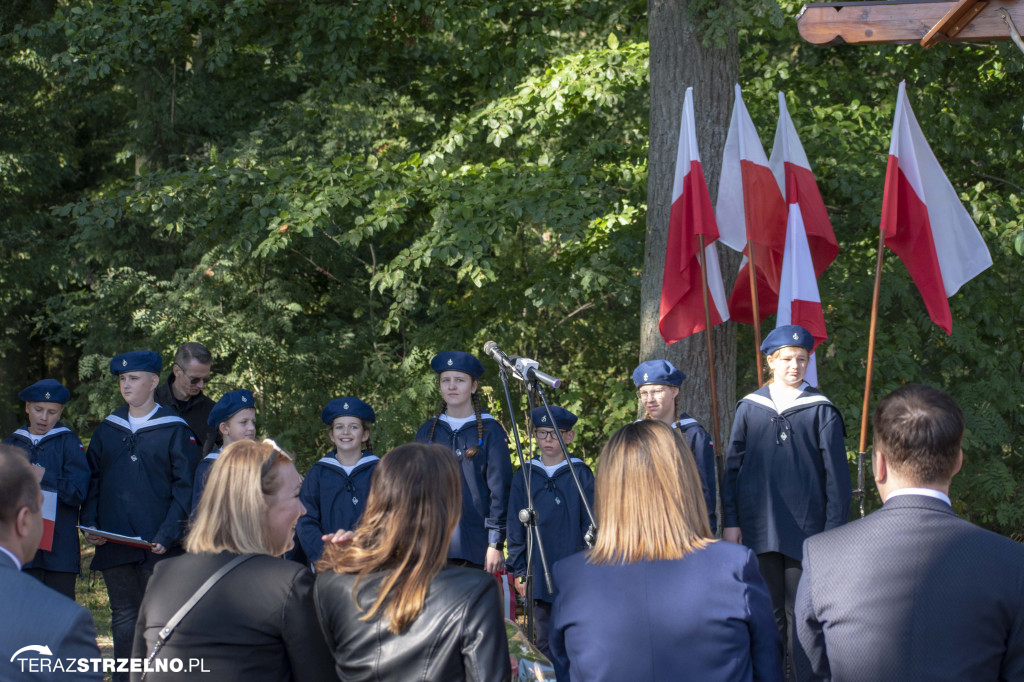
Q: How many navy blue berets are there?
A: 8